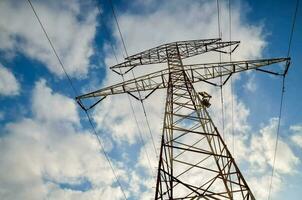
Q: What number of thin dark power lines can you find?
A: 6